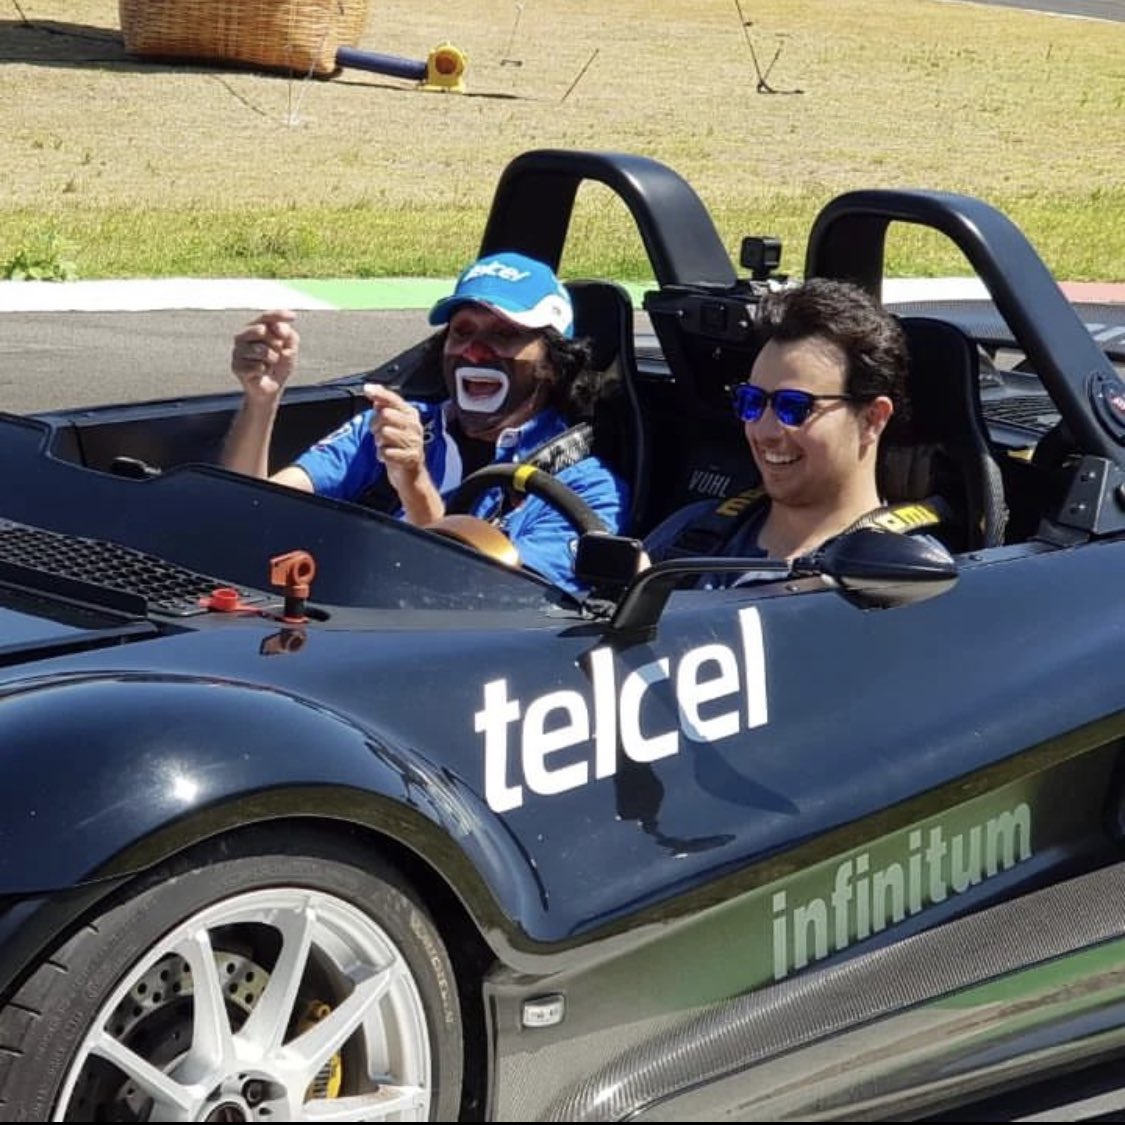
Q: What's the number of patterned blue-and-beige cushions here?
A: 0